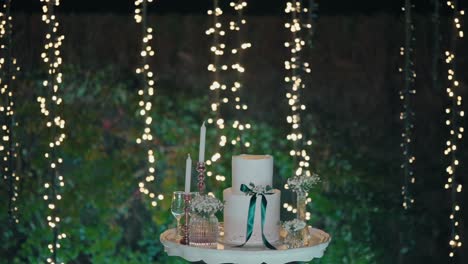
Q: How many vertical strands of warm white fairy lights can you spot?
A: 8